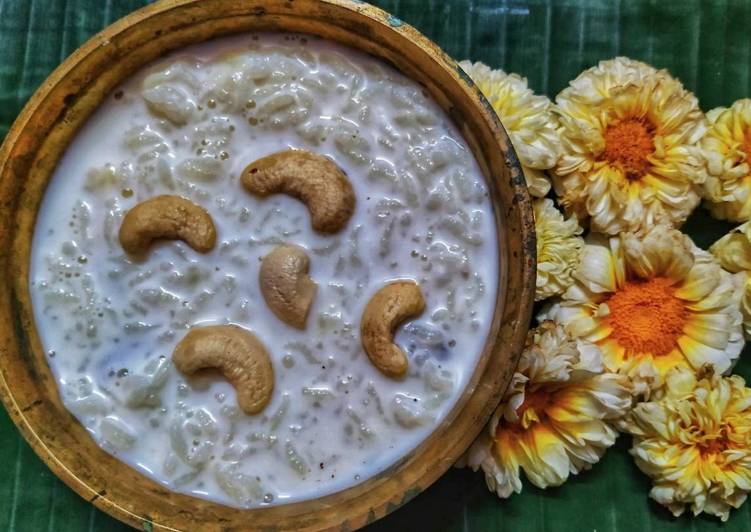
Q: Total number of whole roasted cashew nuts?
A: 4